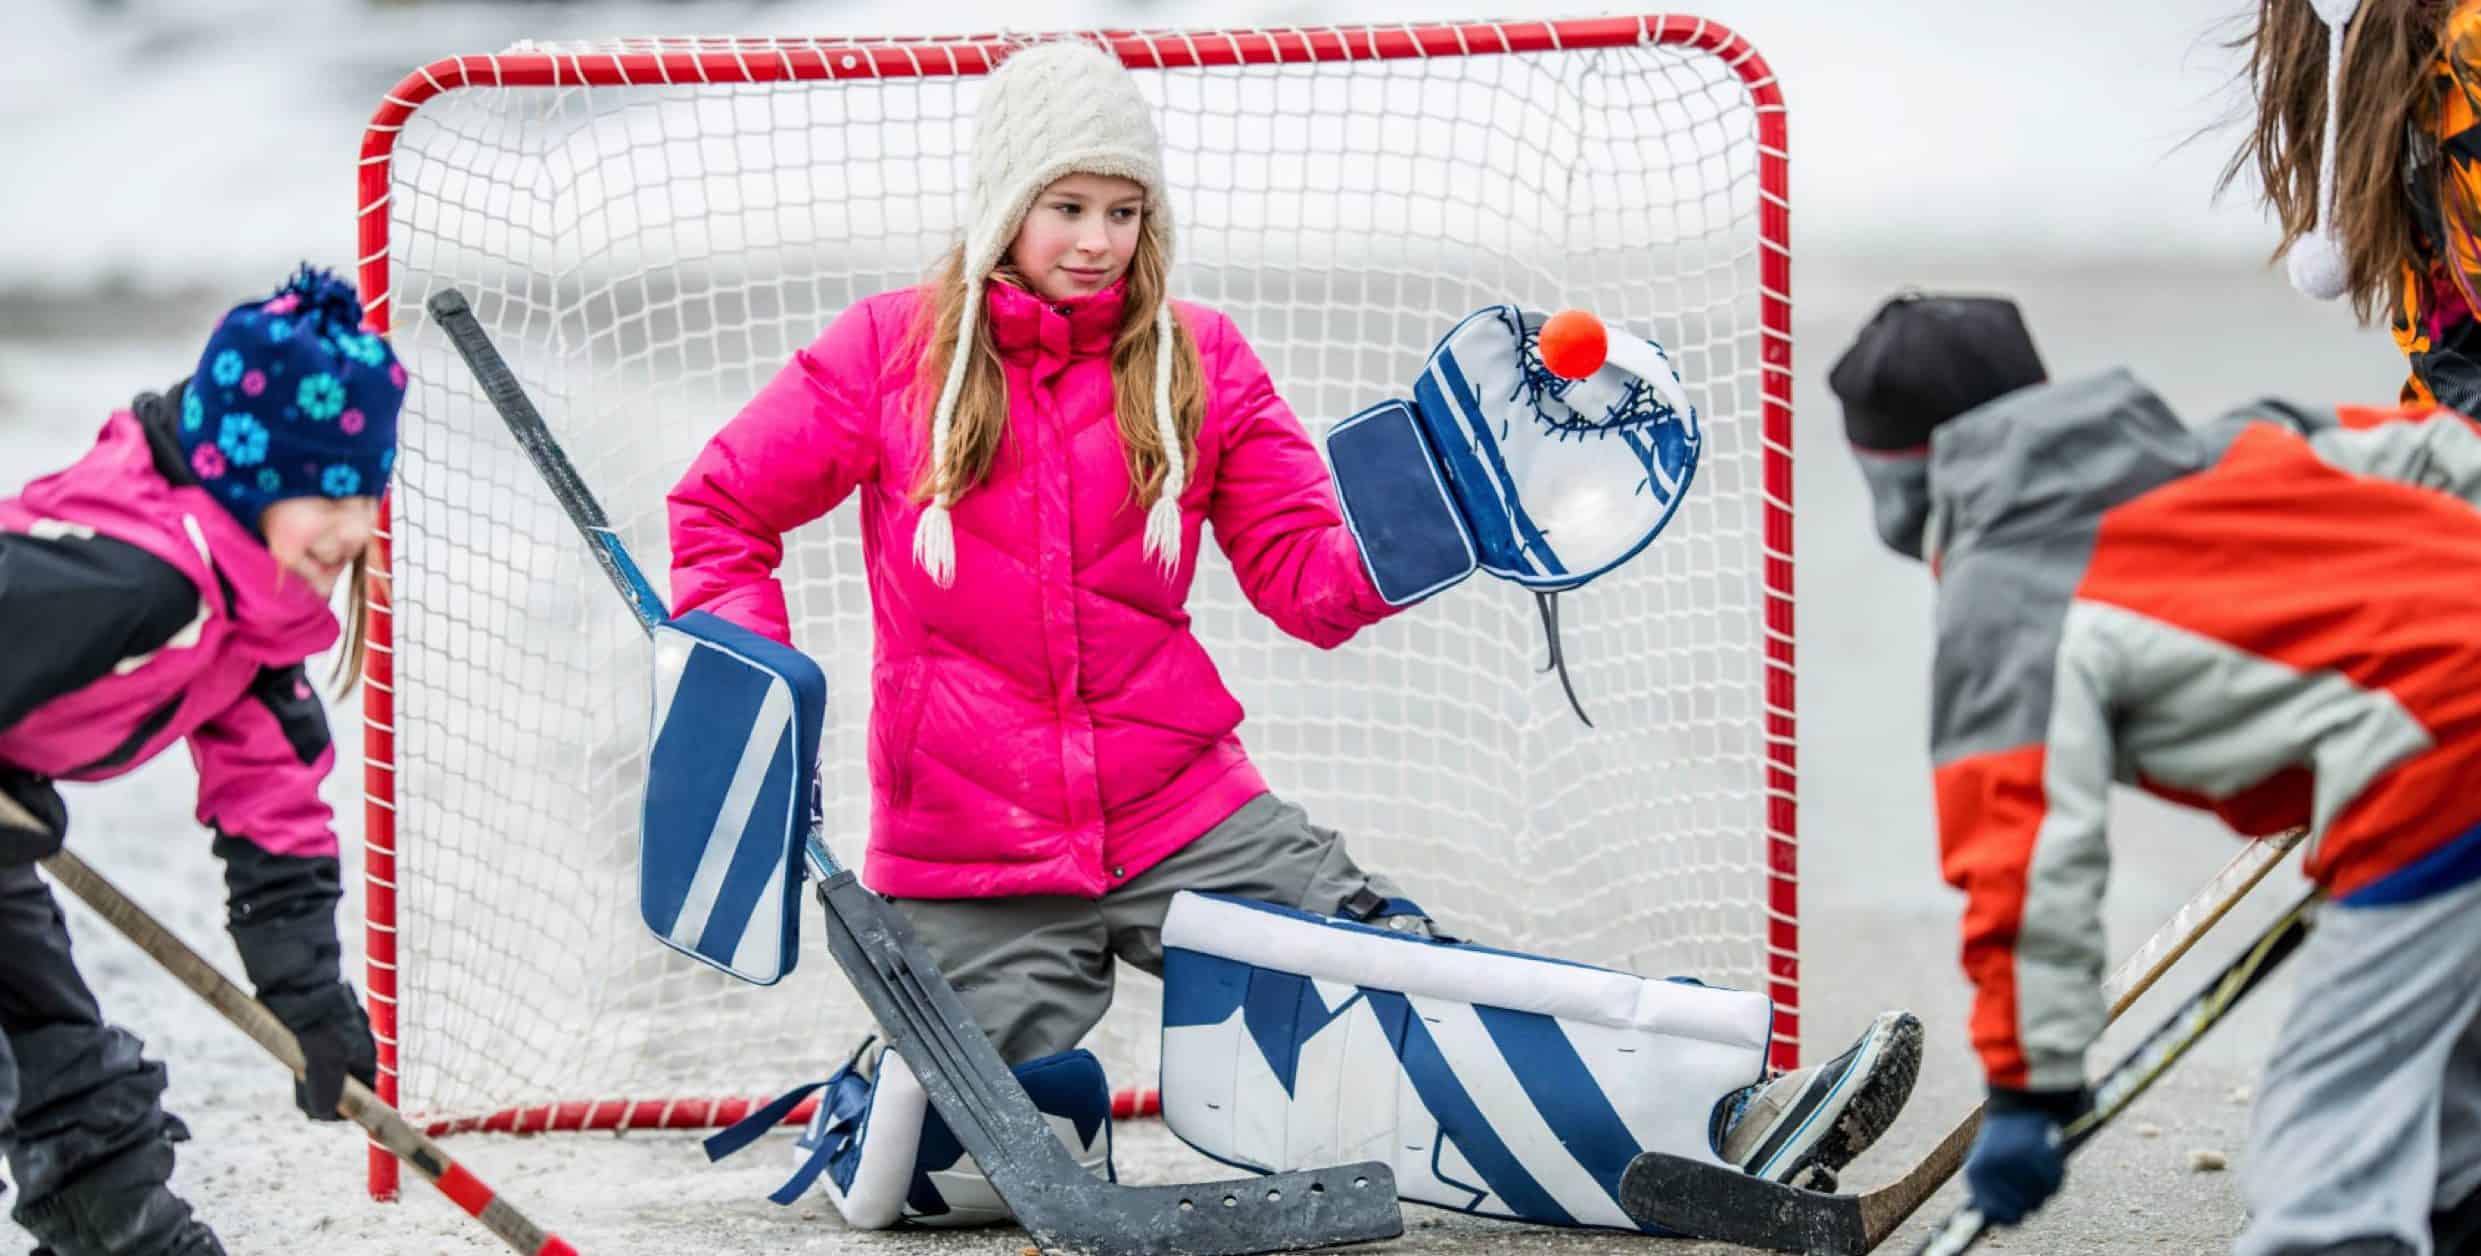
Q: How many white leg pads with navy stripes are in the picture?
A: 2